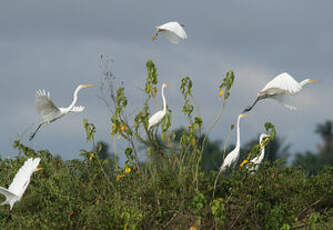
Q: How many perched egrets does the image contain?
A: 3